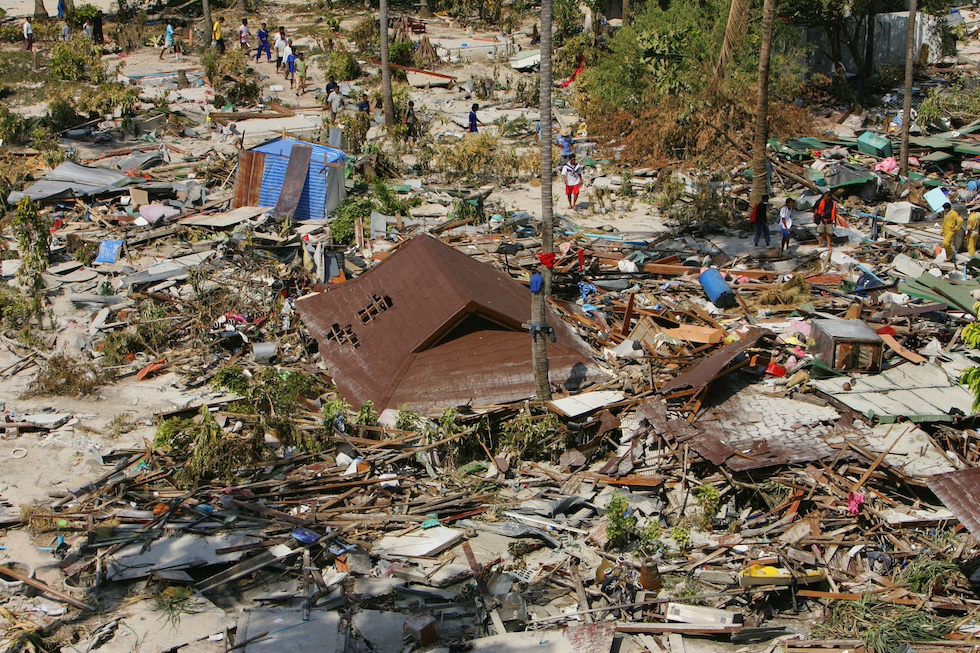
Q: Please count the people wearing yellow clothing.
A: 3